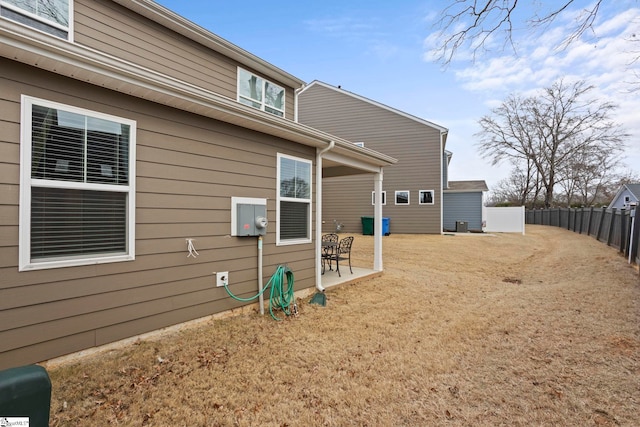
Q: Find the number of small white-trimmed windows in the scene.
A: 3